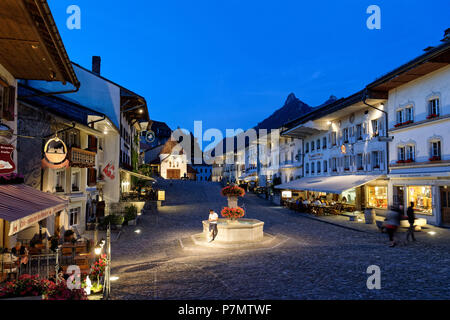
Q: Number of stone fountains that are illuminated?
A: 1